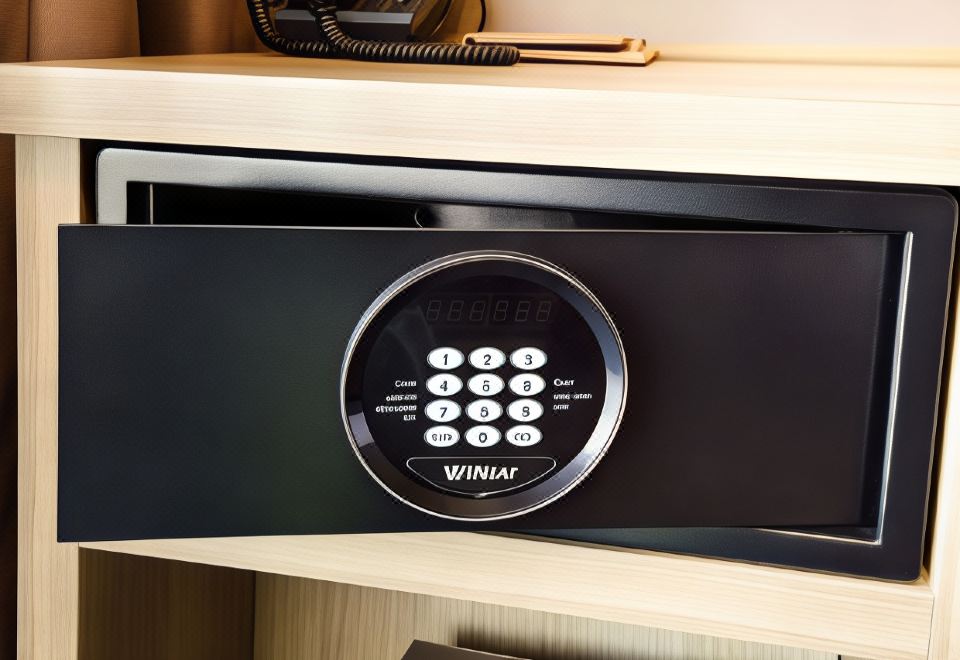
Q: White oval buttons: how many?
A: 12